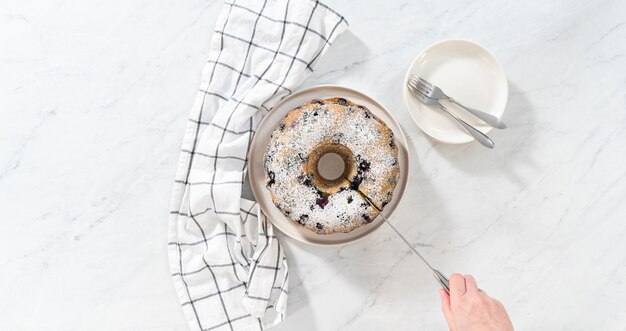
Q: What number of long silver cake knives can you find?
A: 1